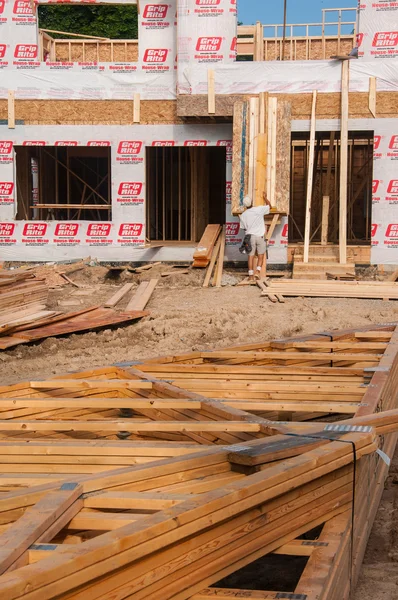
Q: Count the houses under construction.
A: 1